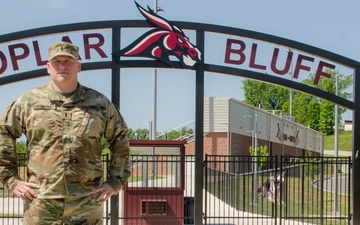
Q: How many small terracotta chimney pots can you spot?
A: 0